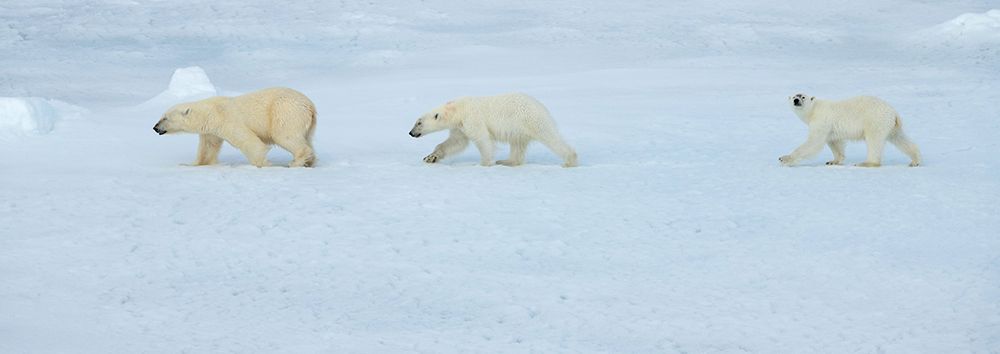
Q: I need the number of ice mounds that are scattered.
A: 3